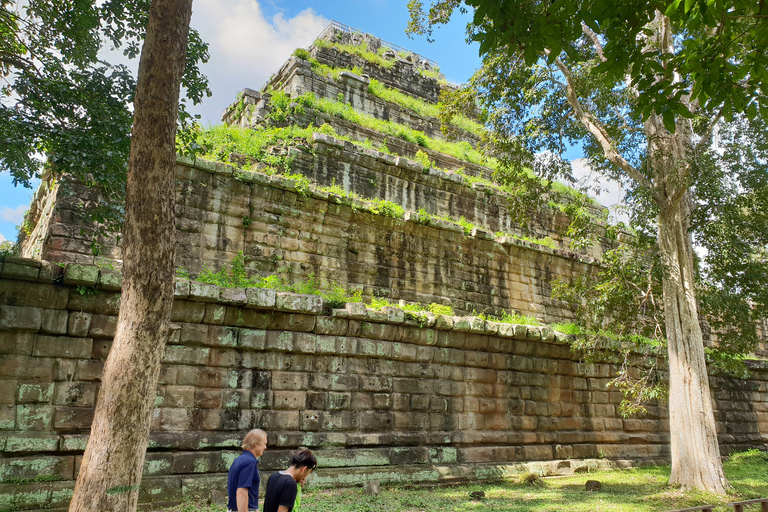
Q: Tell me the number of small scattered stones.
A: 3